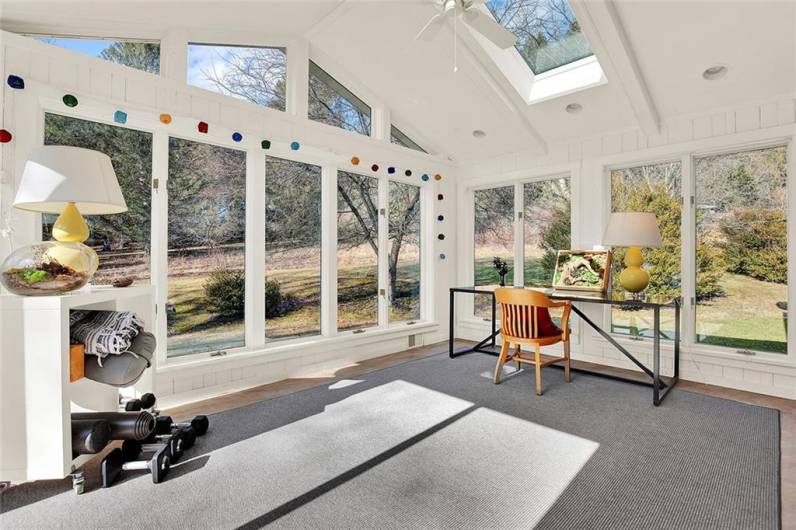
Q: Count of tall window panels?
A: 9